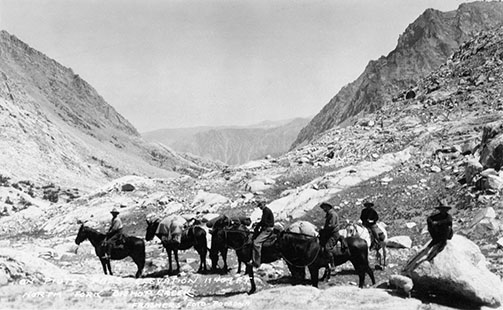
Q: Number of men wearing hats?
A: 5